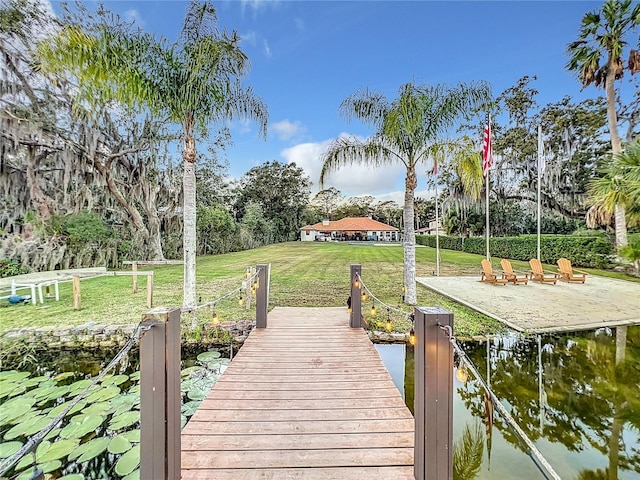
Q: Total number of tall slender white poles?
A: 3